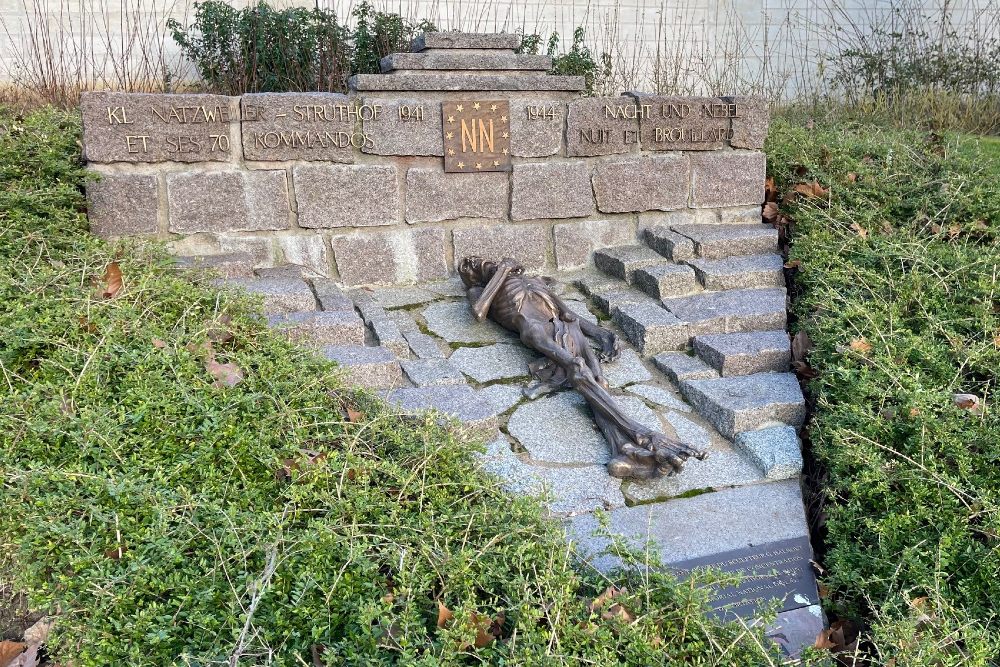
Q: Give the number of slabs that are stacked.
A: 3